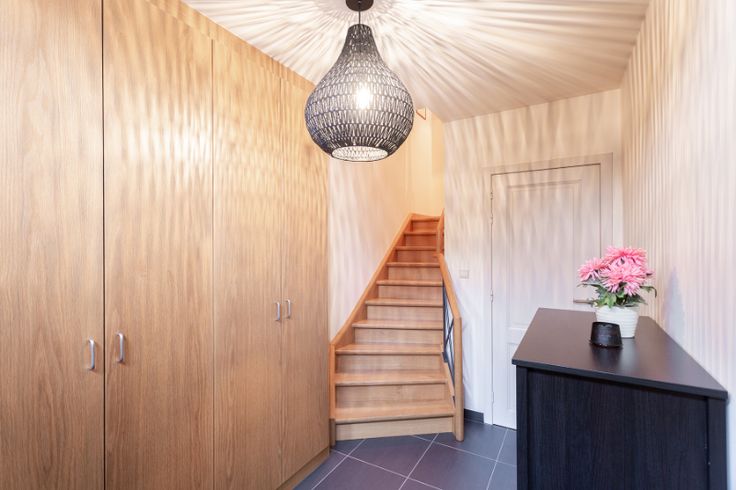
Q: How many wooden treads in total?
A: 10